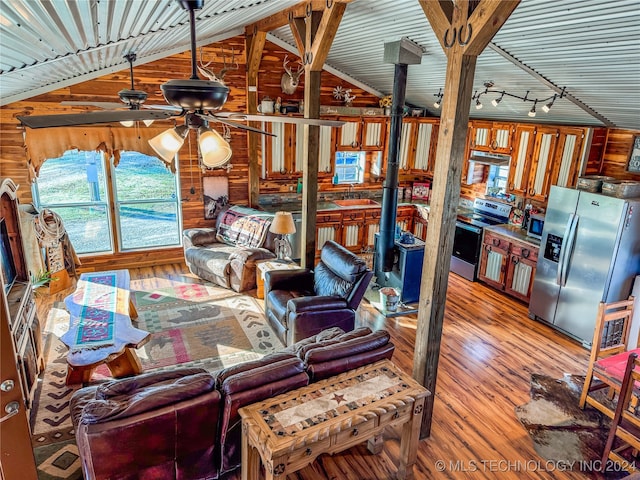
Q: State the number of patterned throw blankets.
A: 1